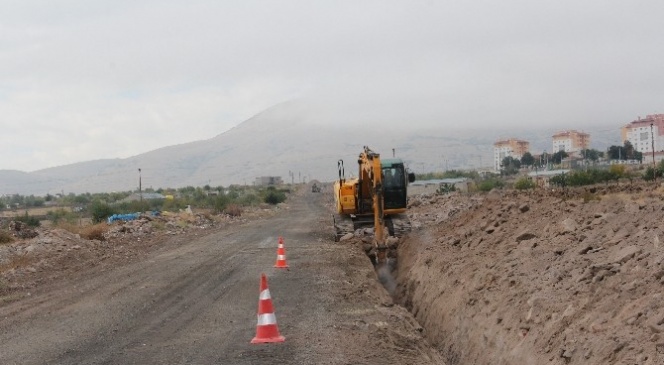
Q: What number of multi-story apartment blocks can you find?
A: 3